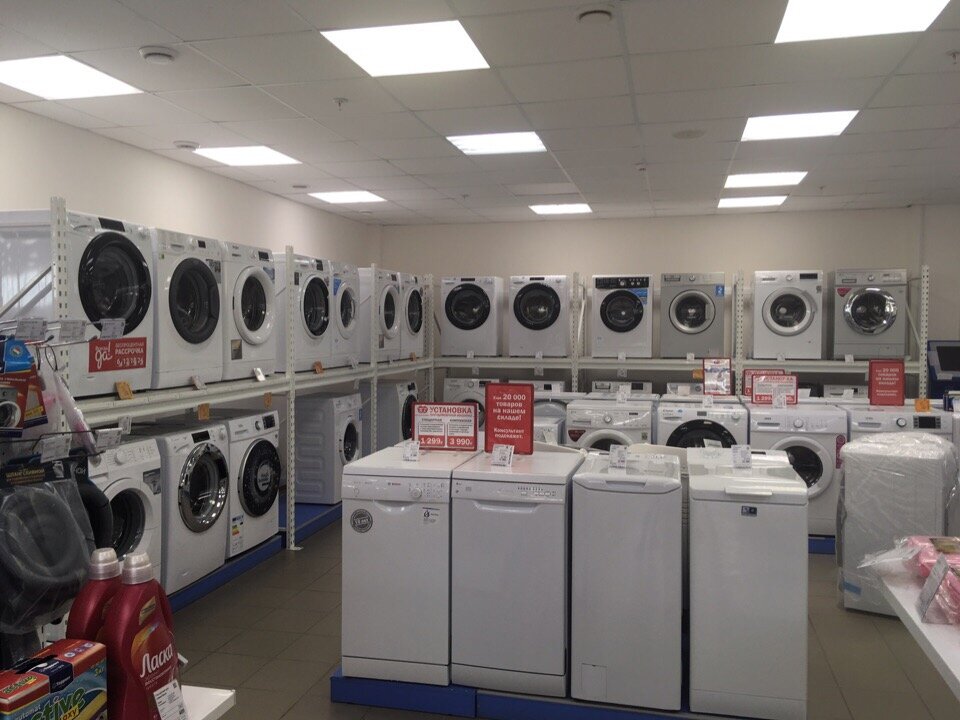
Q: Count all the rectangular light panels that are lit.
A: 10